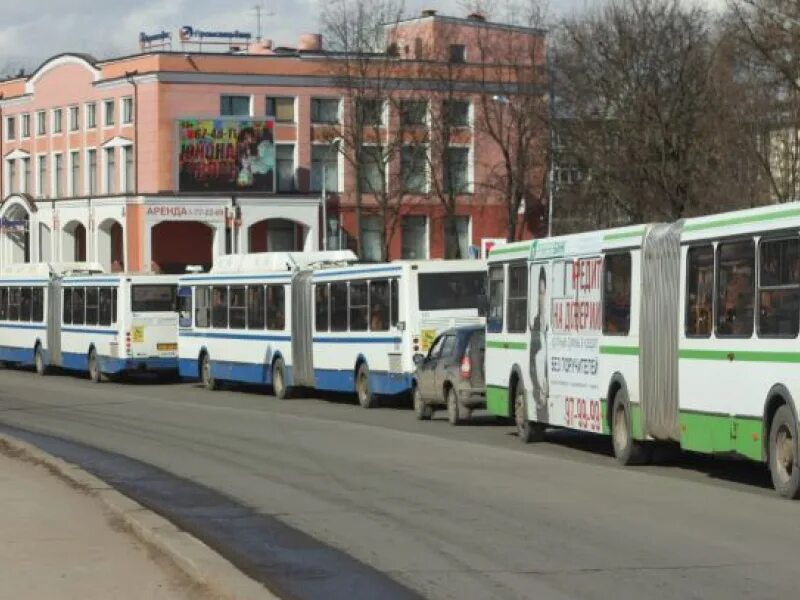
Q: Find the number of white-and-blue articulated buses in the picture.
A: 2